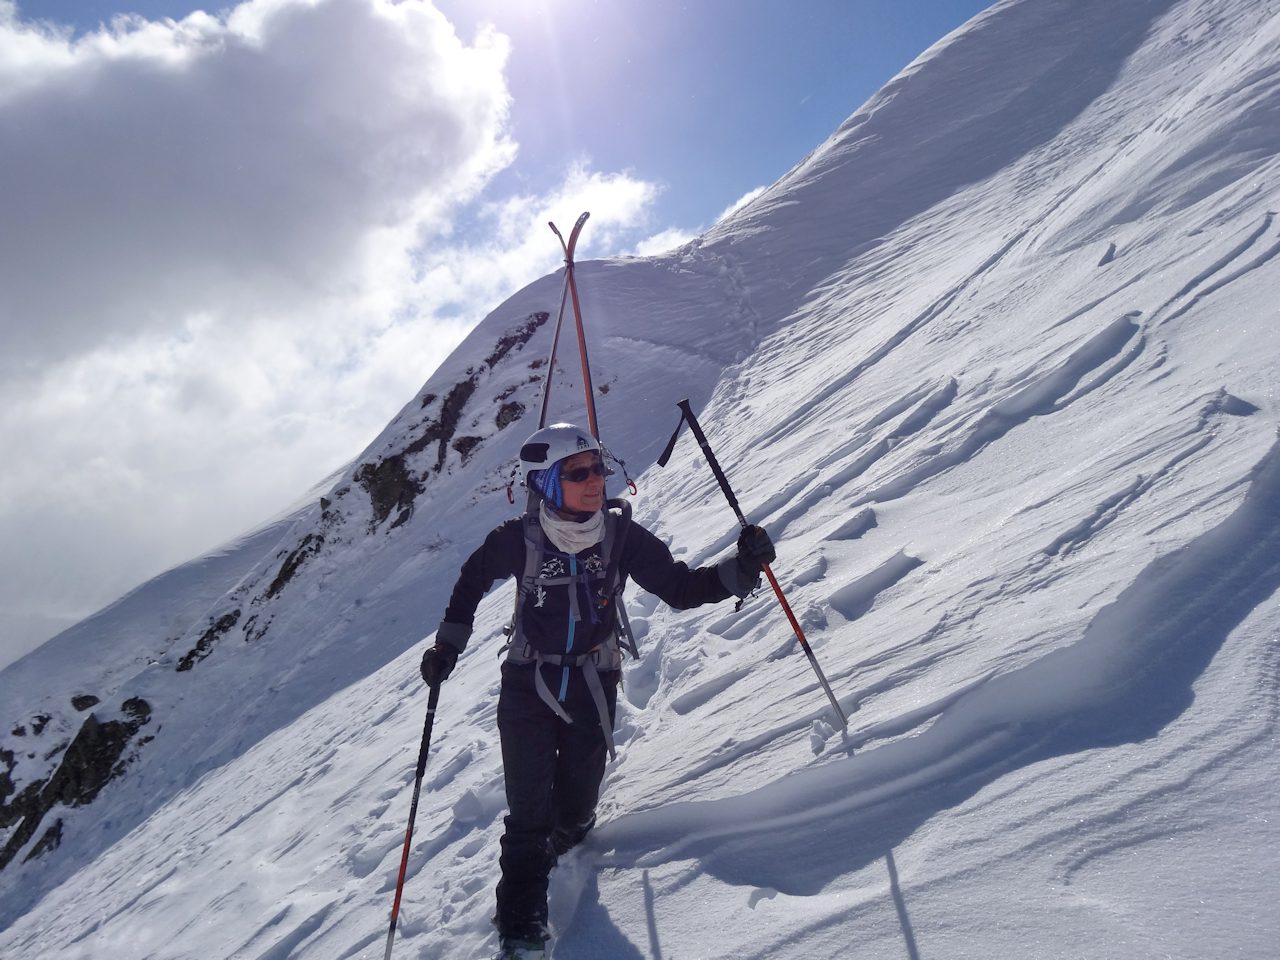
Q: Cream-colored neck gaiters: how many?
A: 1